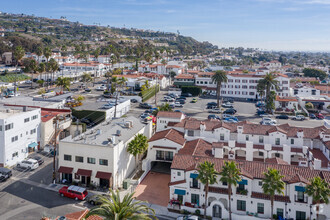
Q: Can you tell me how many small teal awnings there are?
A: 5